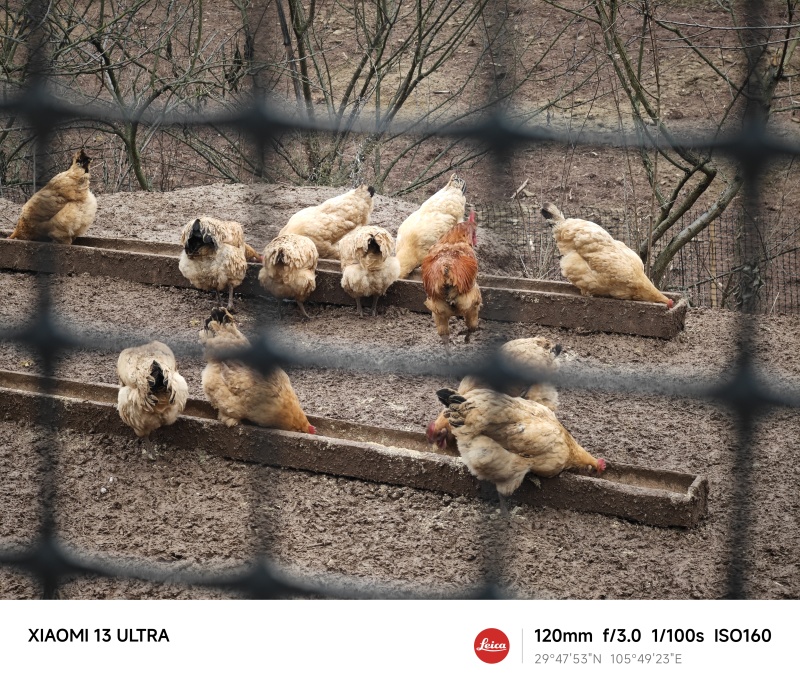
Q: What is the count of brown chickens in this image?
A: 1